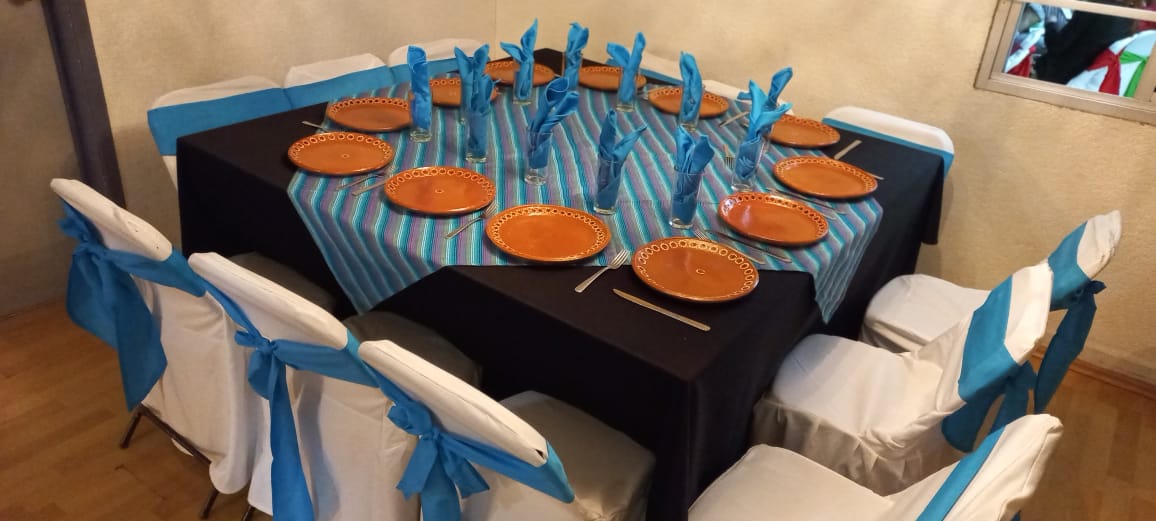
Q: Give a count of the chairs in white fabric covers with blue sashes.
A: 12